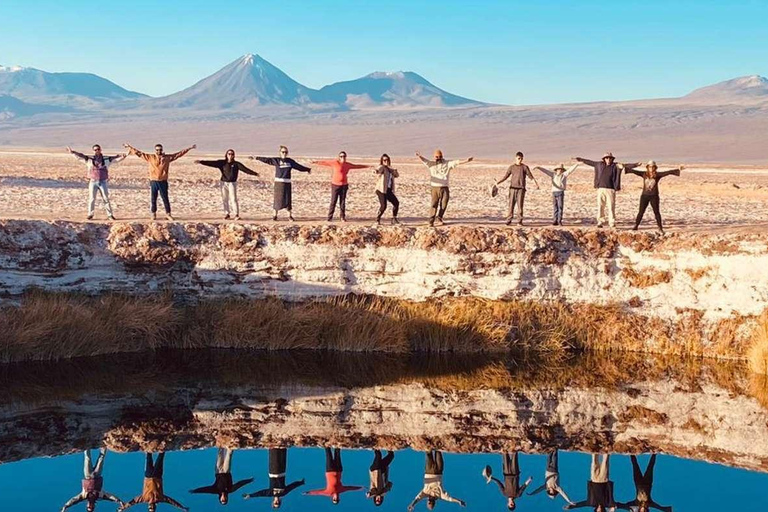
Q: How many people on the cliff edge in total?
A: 11